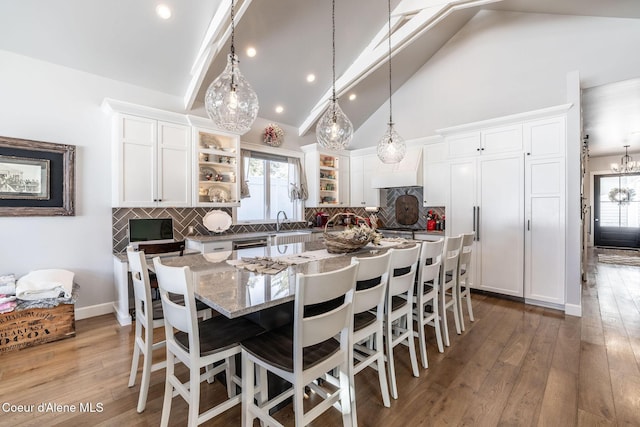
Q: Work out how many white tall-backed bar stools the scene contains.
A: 8